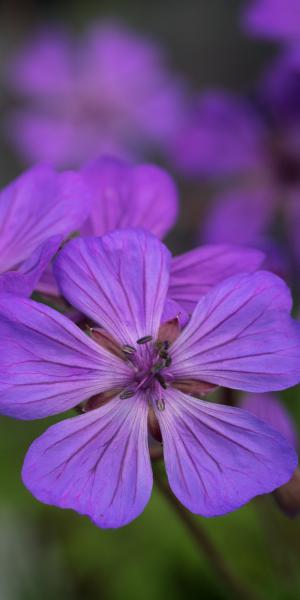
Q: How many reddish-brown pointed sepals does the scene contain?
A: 5